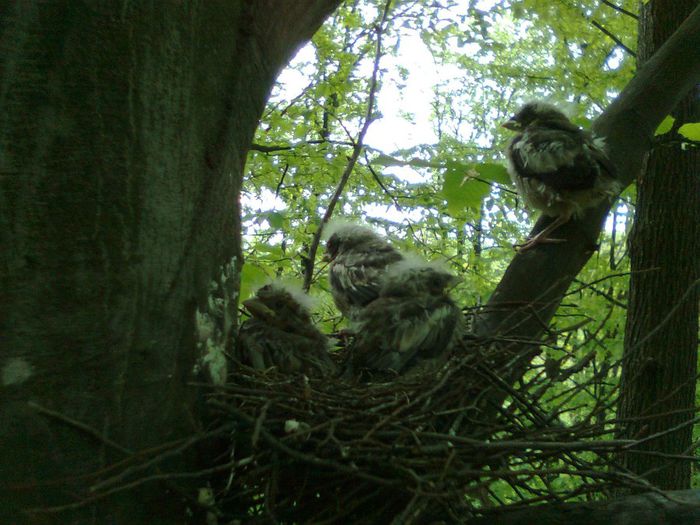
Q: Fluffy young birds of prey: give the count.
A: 4